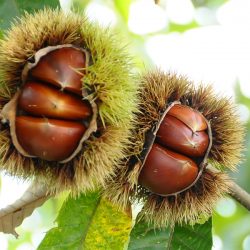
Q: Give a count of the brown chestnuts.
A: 6